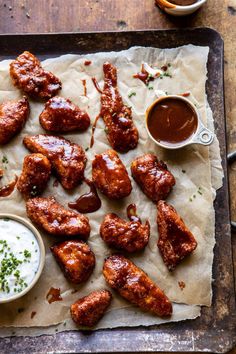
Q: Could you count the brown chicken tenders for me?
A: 14